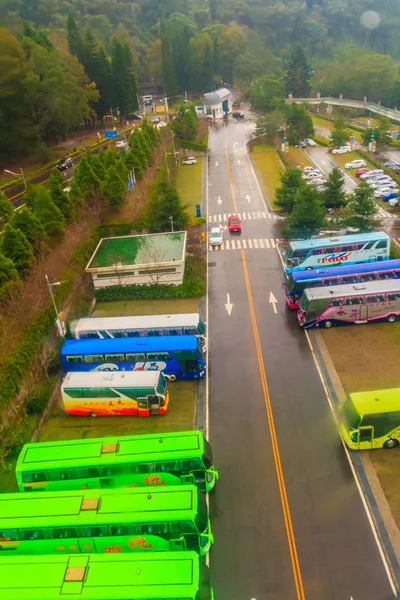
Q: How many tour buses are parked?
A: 10